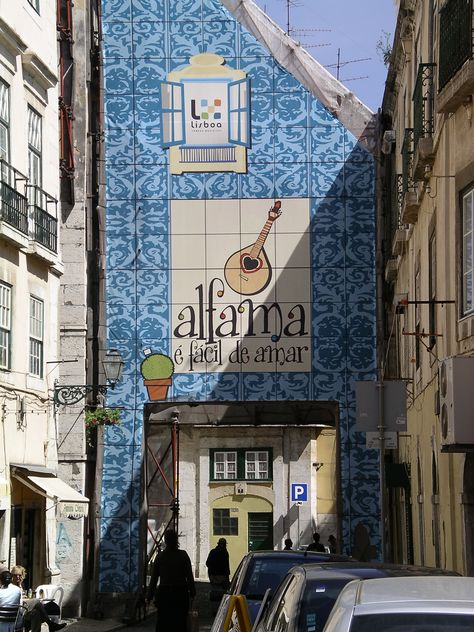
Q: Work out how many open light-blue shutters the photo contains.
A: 2